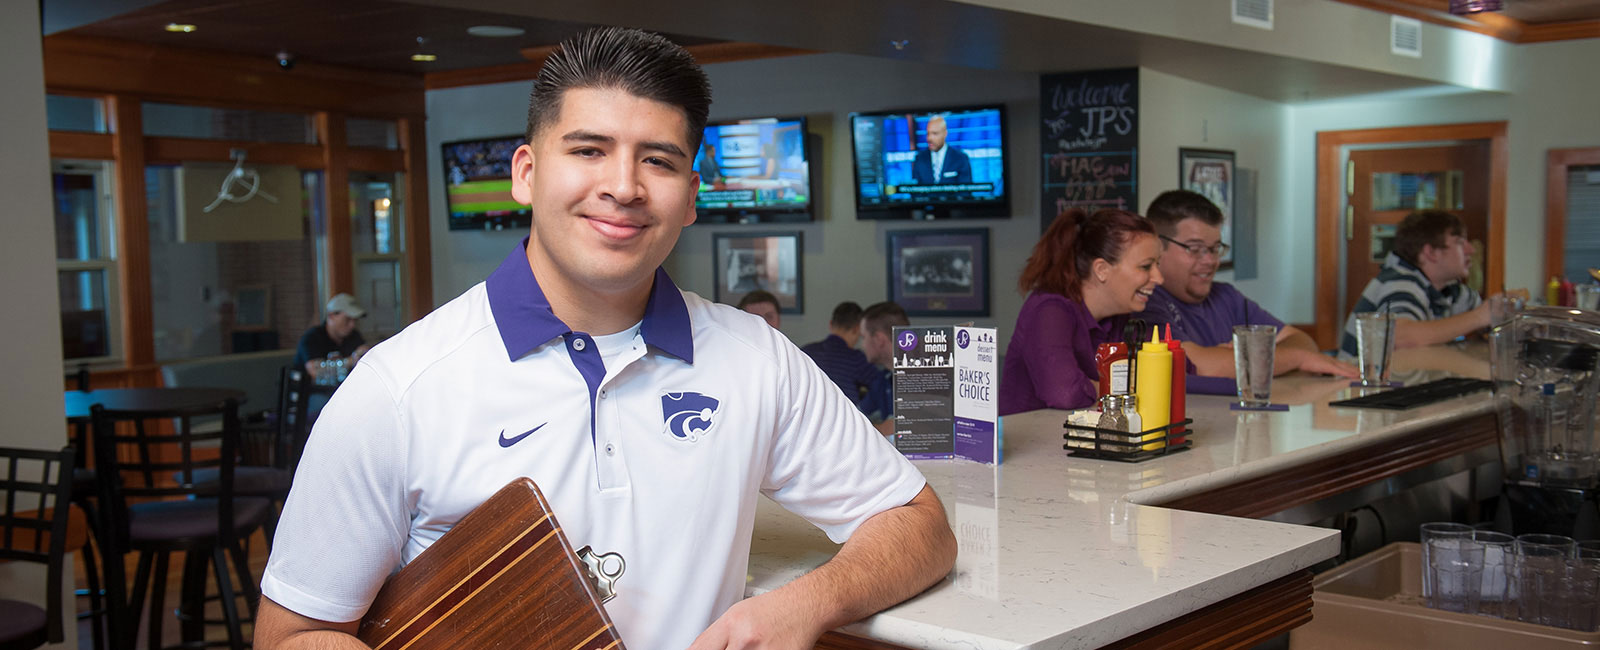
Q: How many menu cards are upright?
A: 2